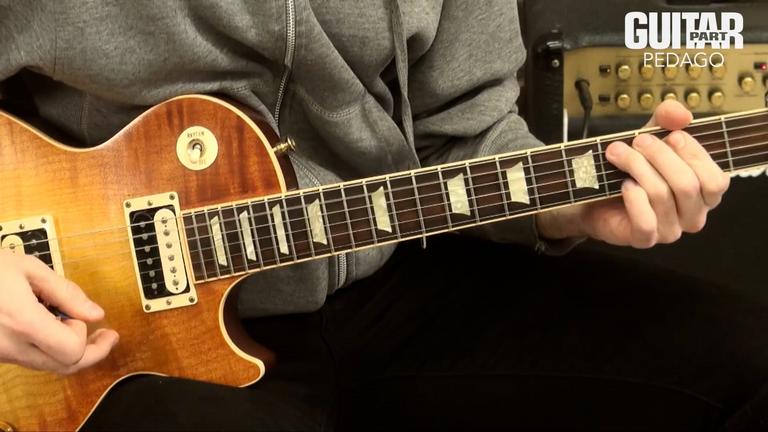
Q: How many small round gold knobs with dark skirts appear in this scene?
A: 11